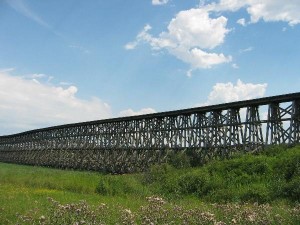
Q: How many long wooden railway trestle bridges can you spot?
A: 1